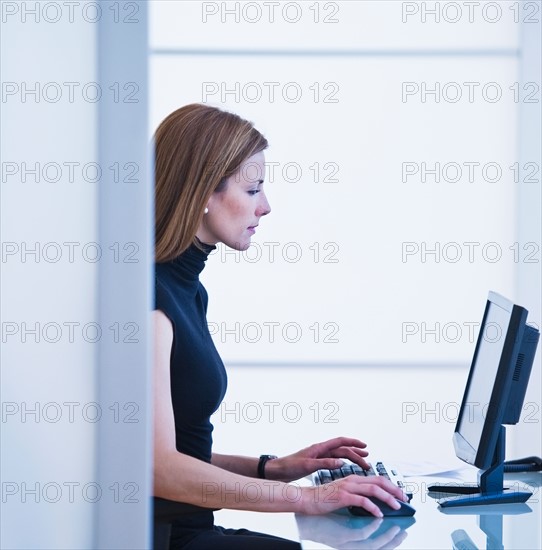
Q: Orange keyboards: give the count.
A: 0